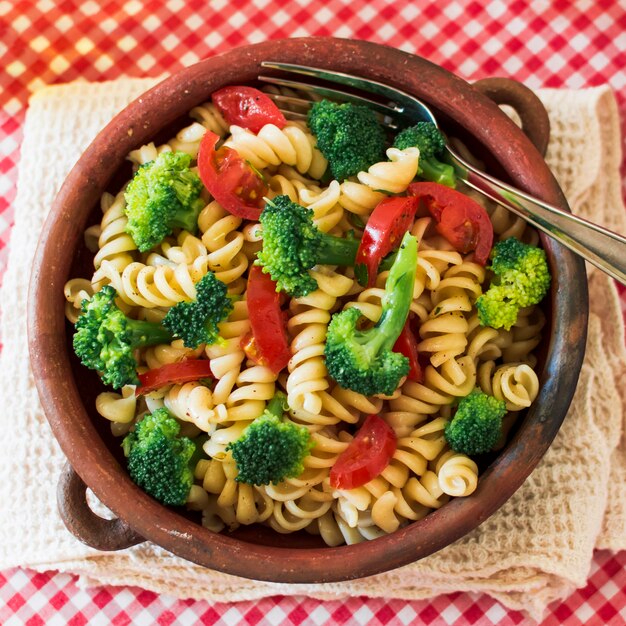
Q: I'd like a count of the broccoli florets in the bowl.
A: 11